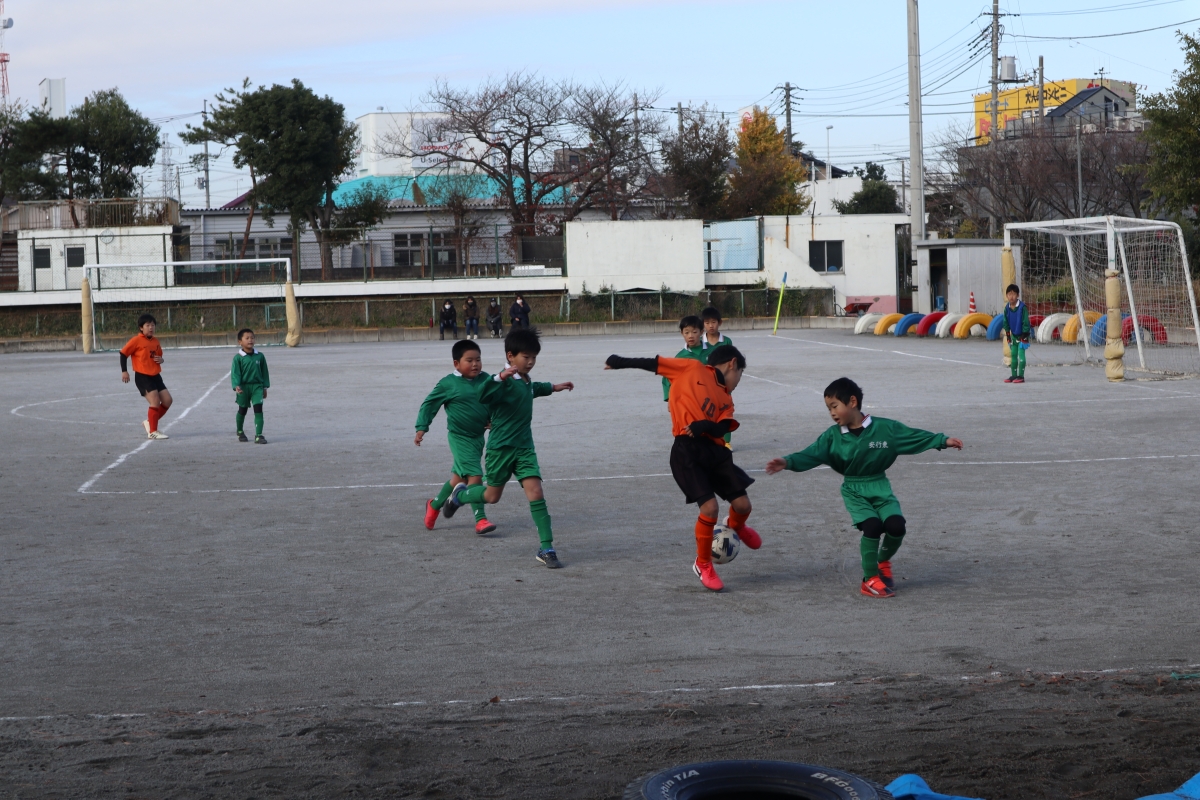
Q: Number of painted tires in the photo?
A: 12